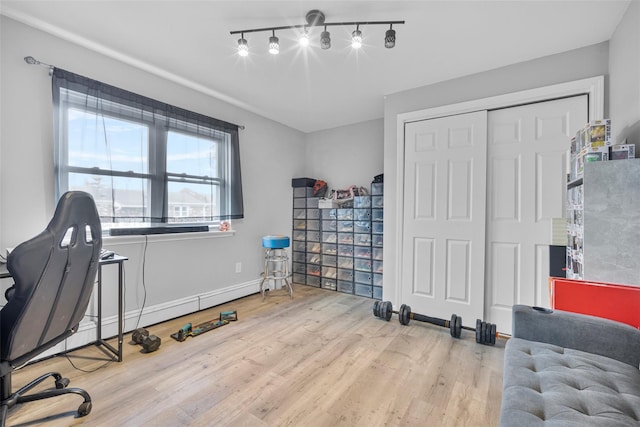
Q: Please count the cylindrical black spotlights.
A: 6